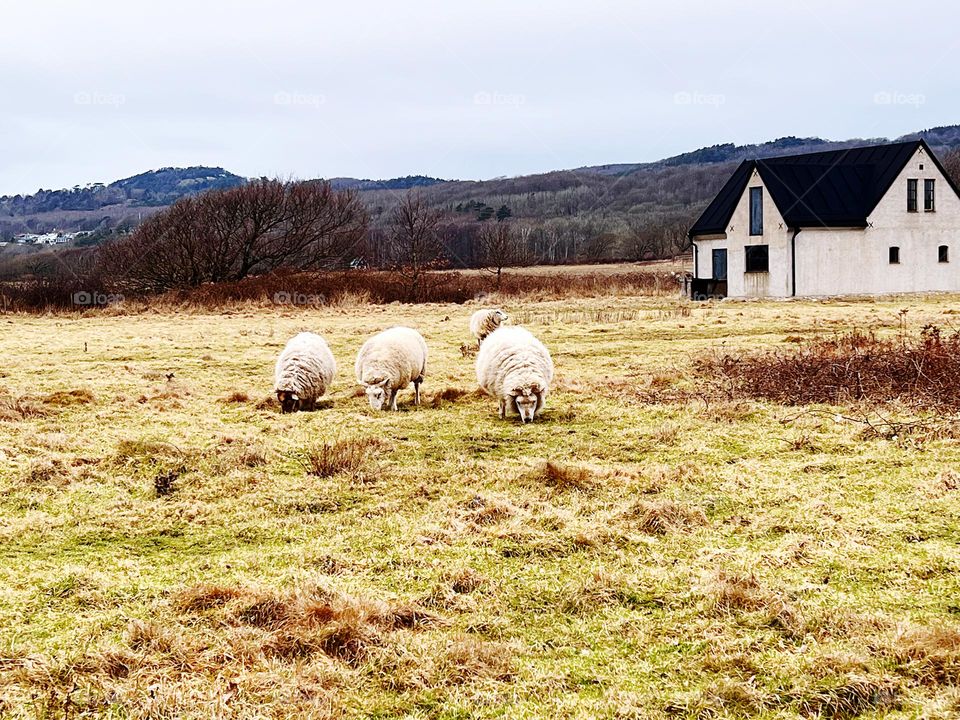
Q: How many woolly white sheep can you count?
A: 4